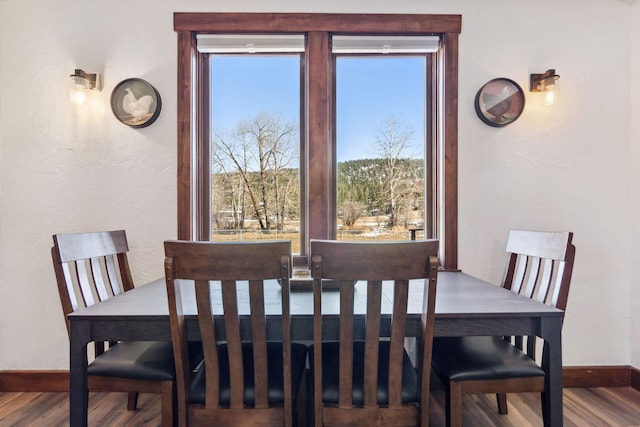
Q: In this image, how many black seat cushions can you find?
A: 4